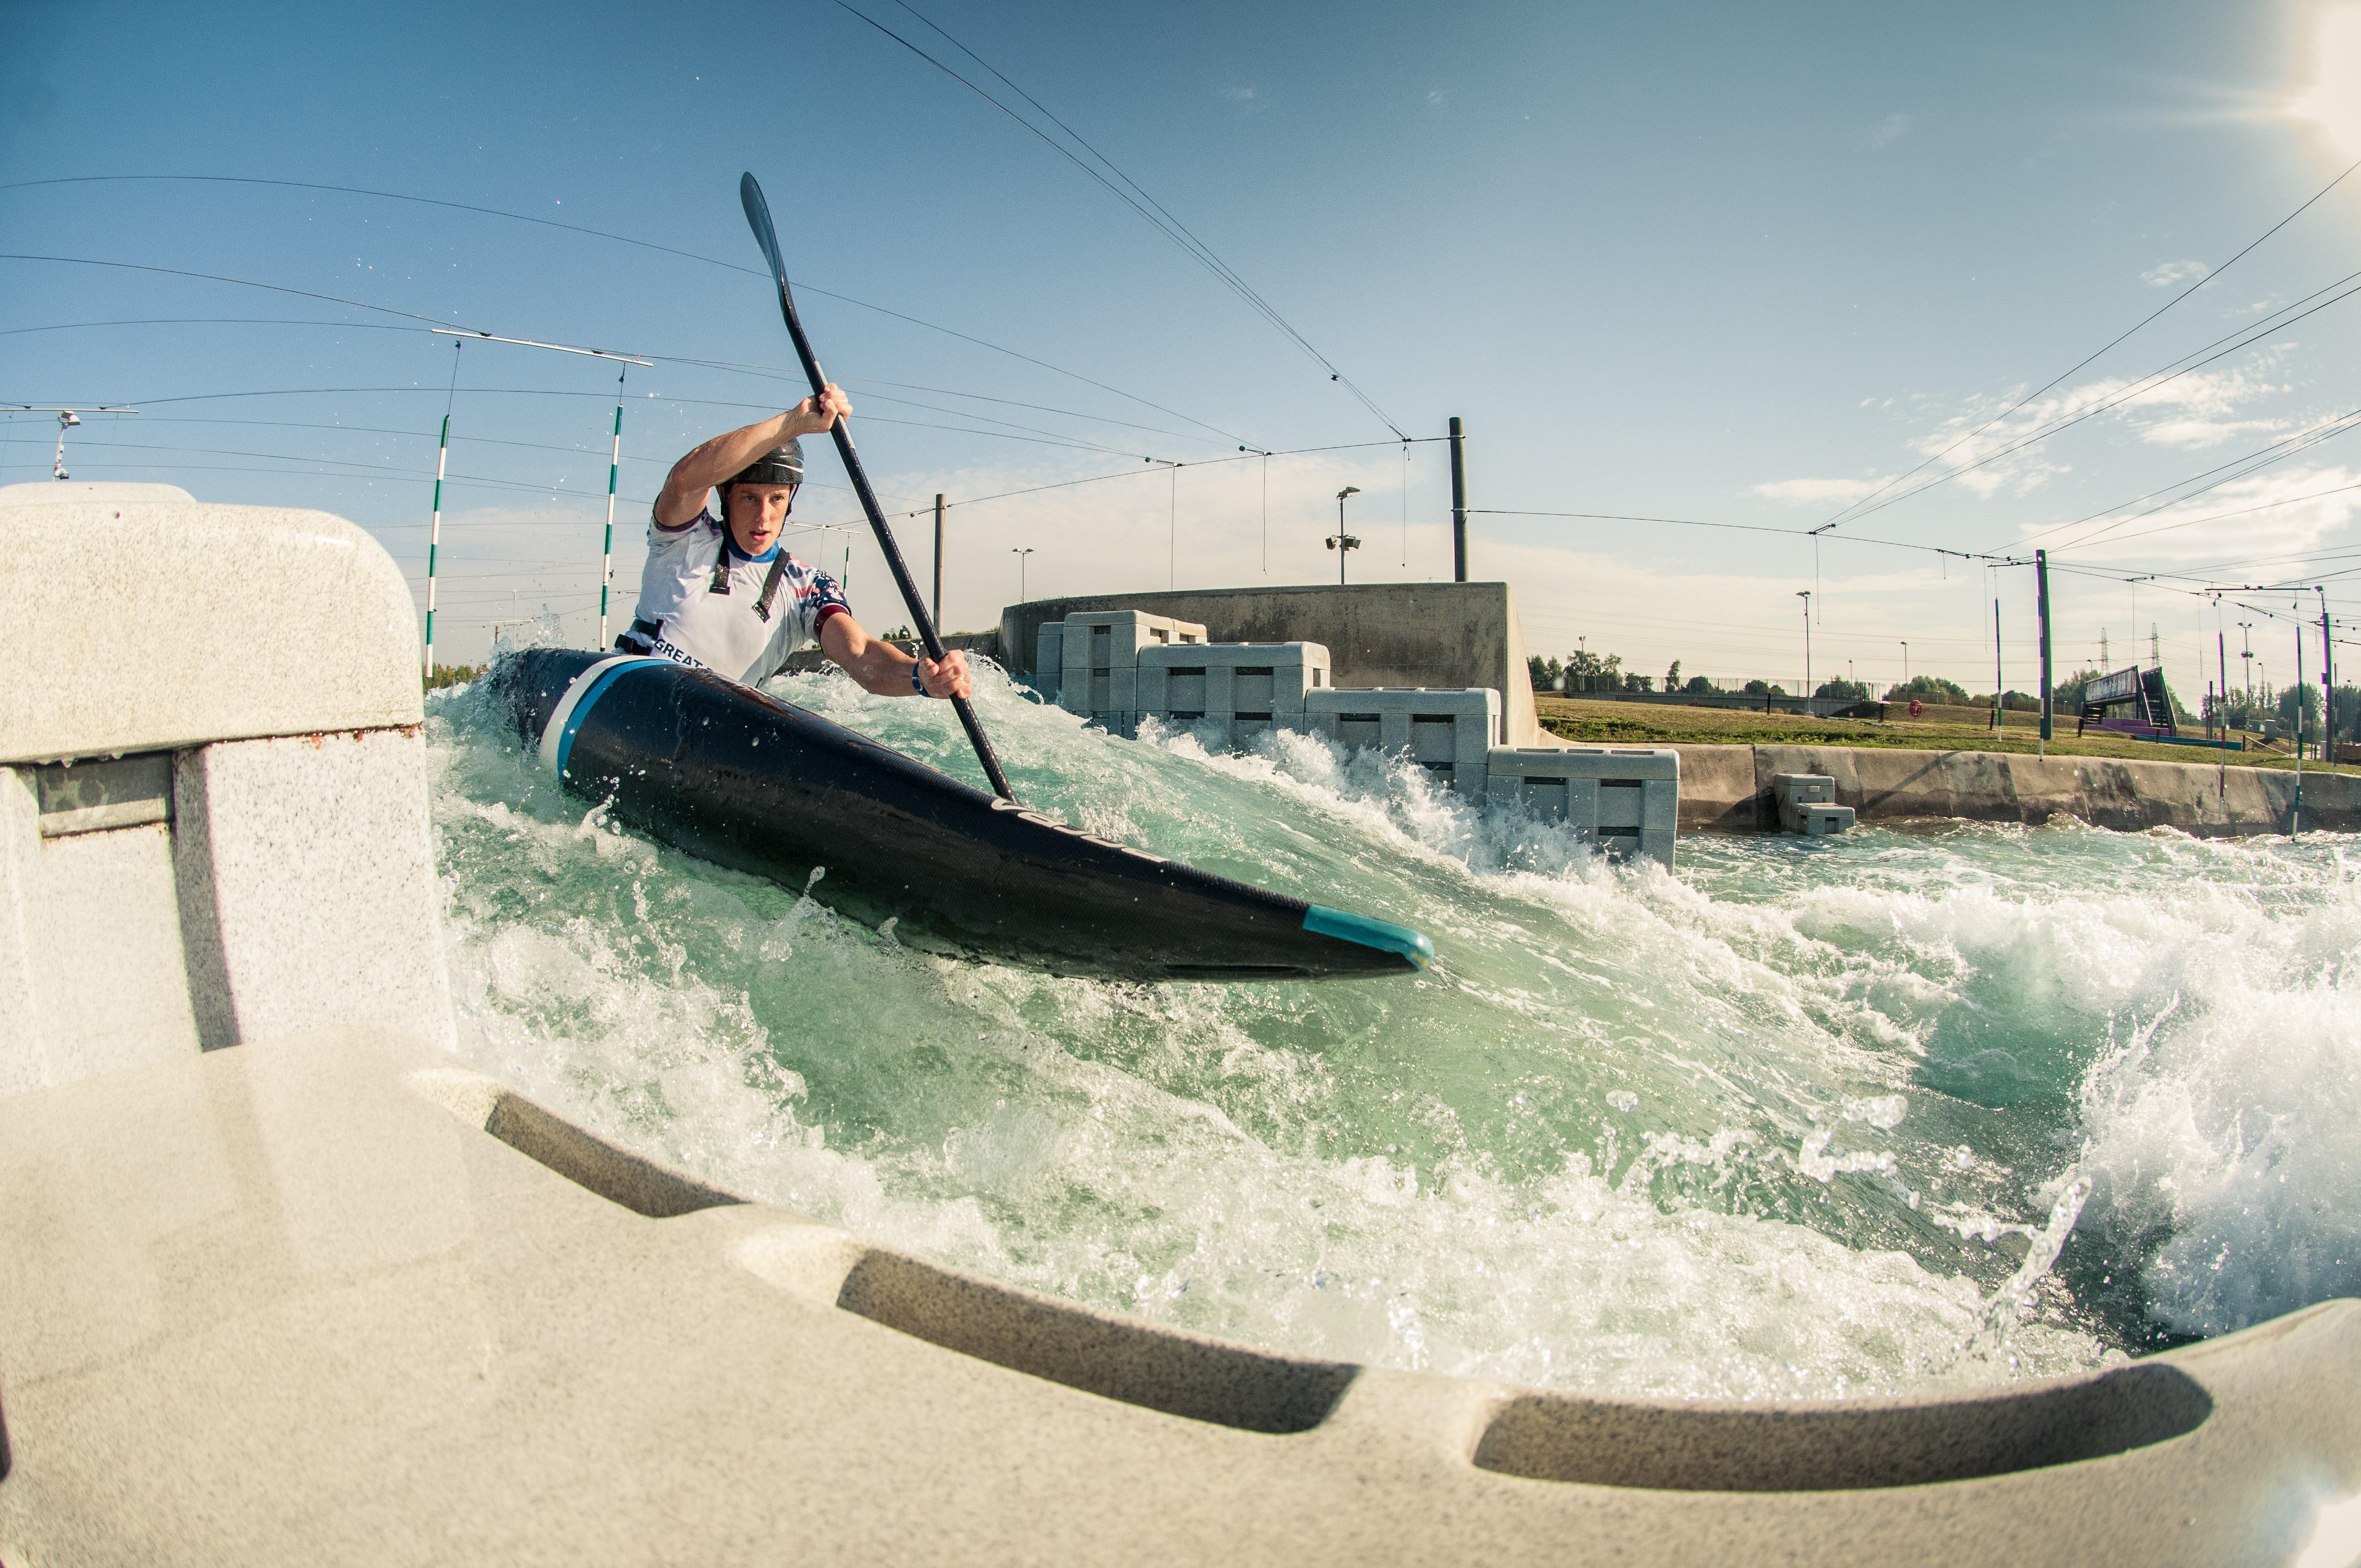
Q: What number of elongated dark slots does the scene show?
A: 3